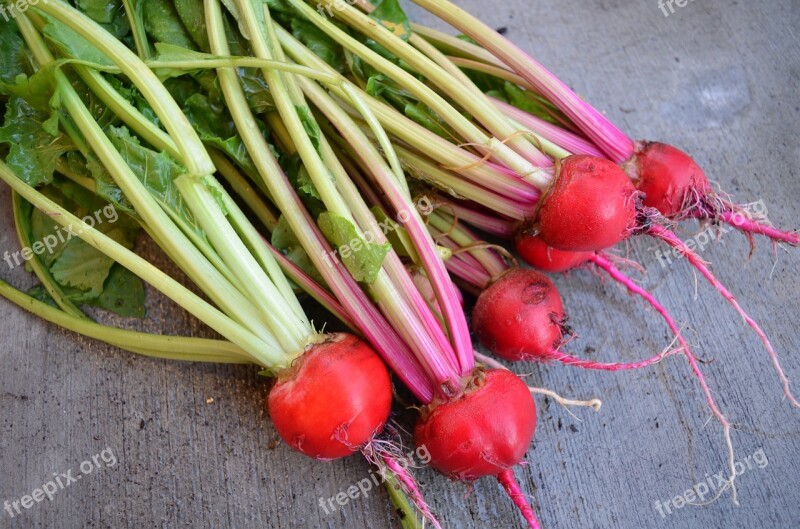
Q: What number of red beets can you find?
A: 6